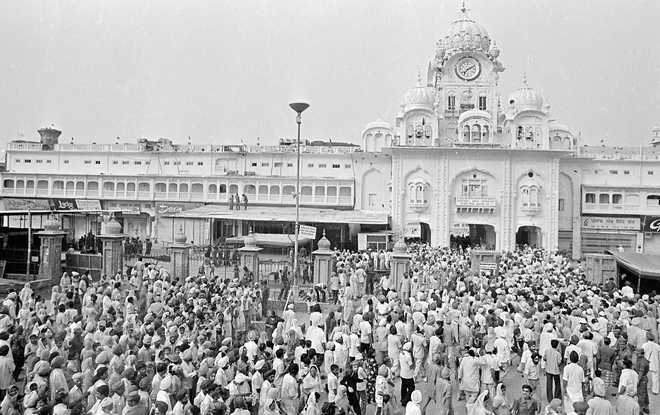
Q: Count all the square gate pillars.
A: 6